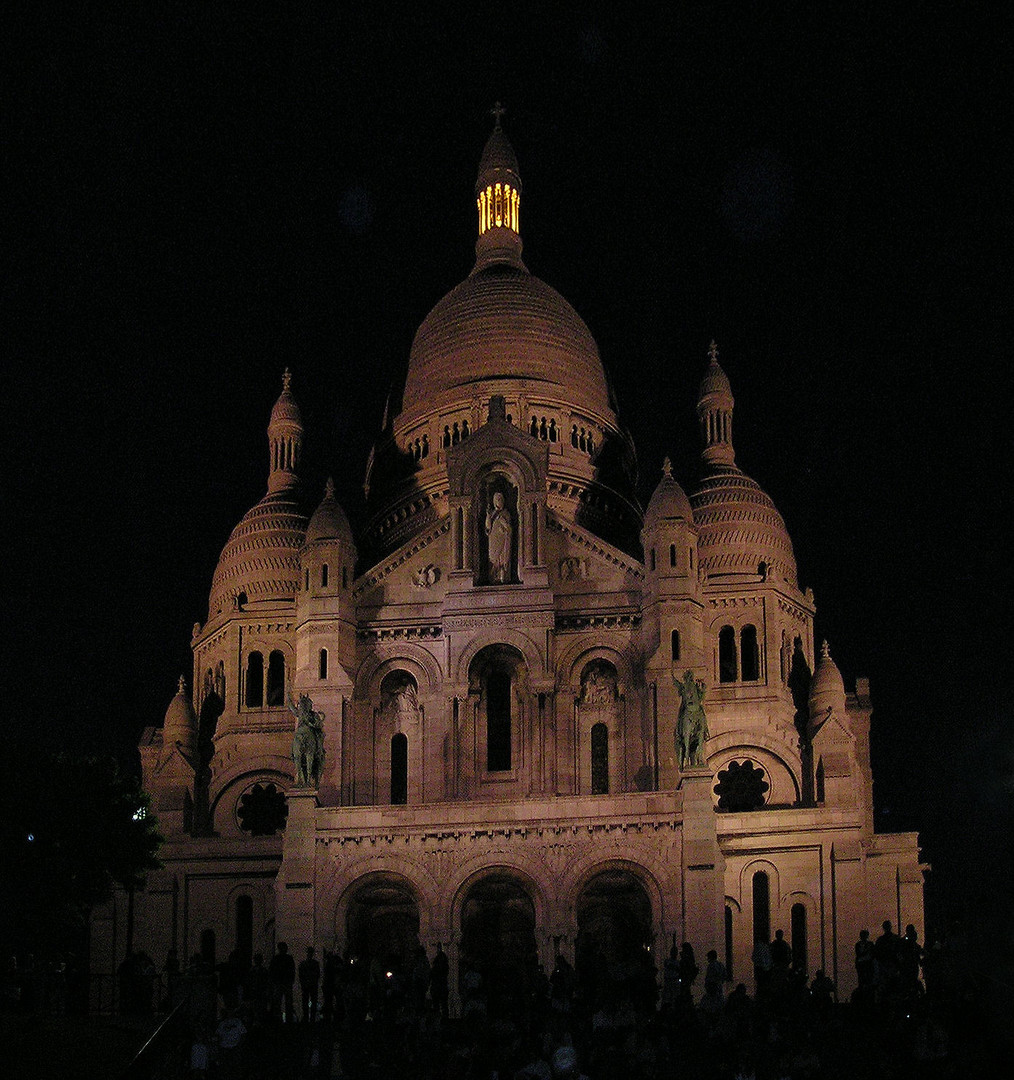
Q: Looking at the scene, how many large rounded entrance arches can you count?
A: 3